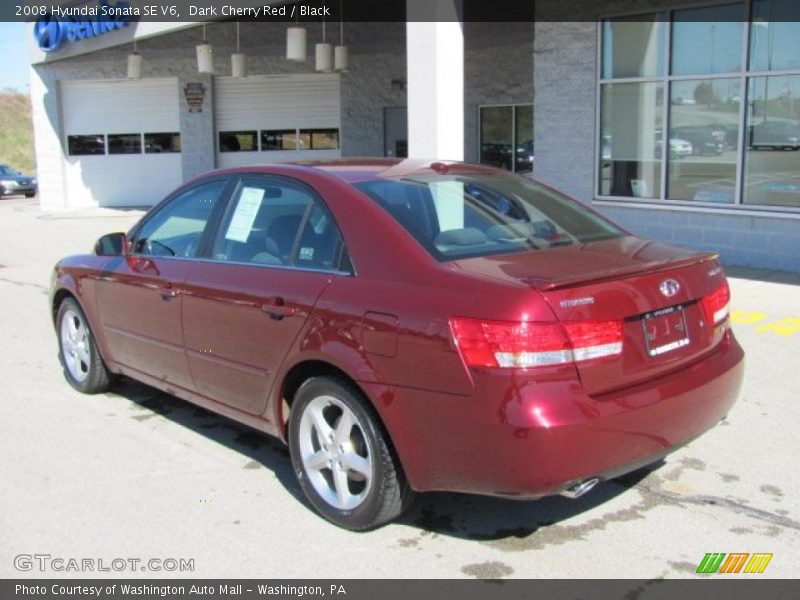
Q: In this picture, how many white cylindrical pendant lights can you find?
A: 6